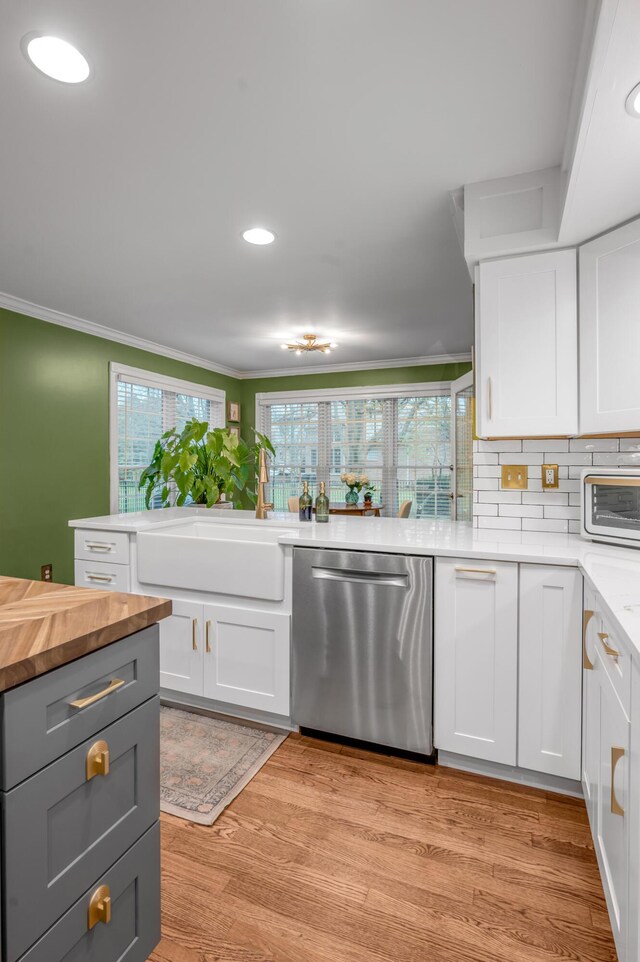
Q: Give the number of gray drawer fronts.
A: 3